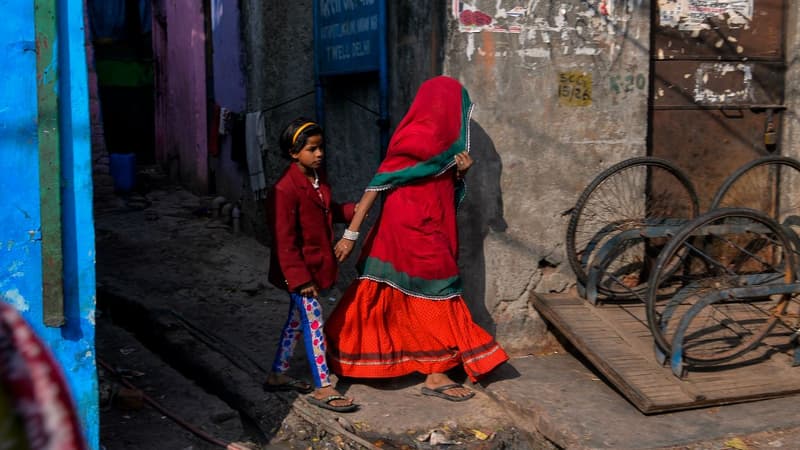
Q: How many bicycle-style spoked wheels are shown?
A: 3